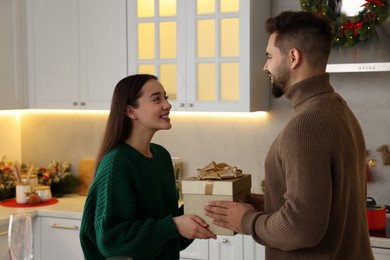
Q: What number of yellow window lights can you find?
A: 12